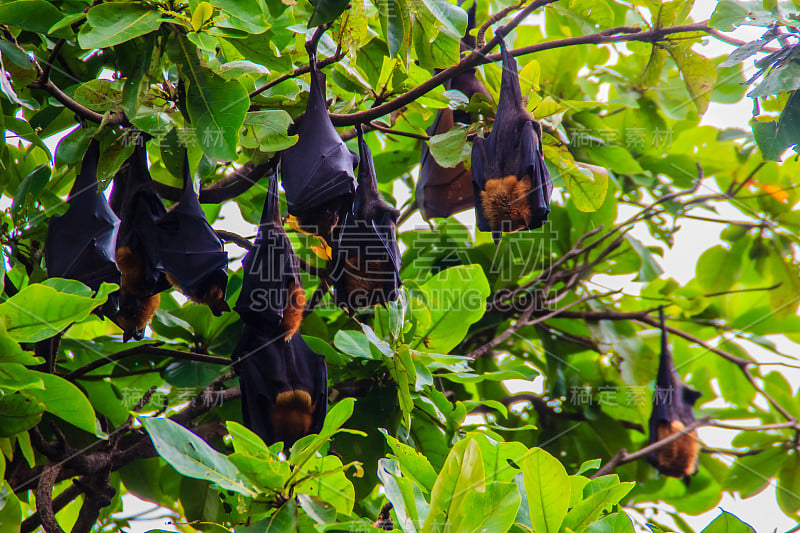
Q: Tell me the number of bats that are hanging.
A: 10